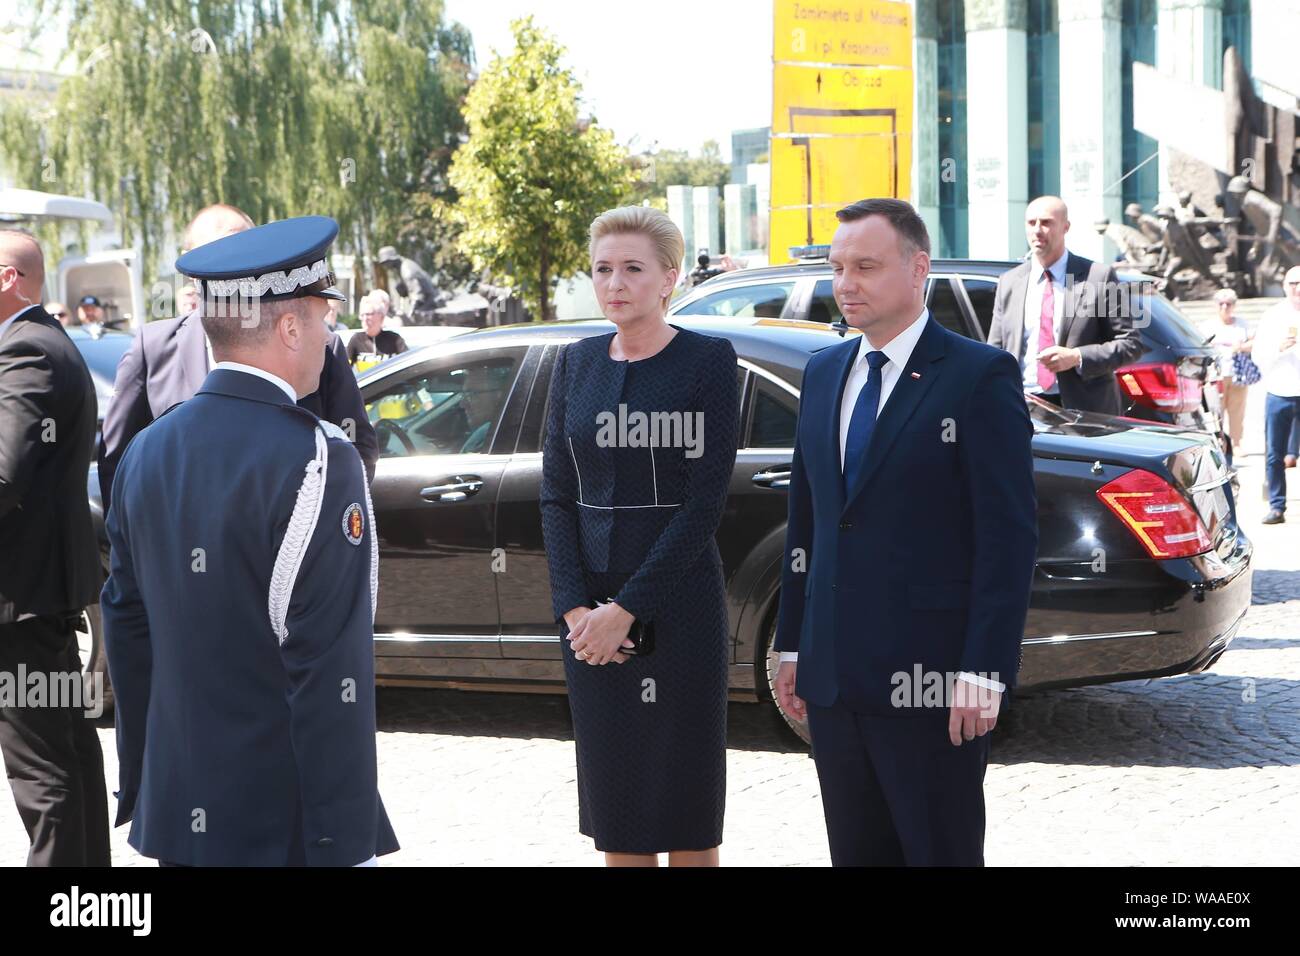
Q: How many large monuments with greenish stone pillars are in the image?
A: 1